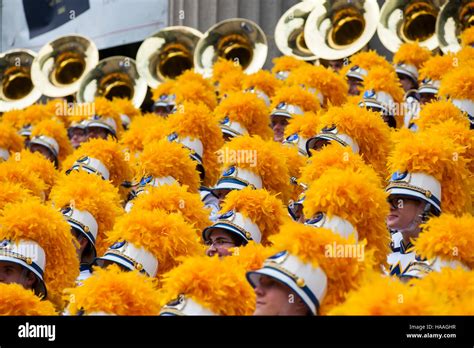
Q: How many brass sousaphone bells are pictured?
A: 9